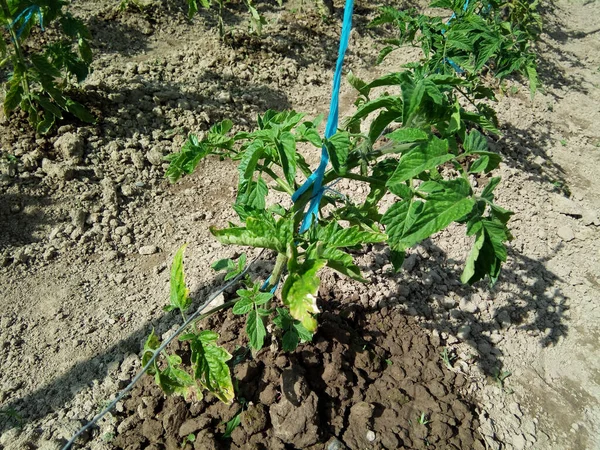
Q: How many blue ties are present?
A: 3